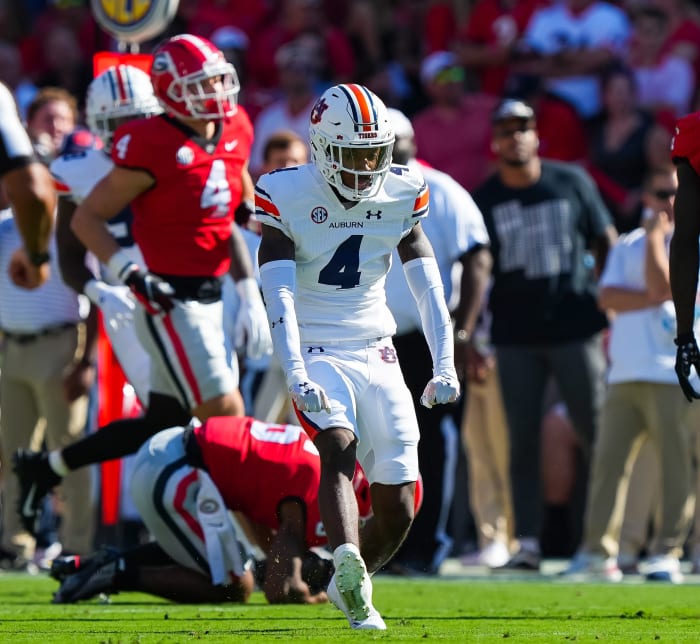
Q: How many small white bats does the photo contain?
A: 0